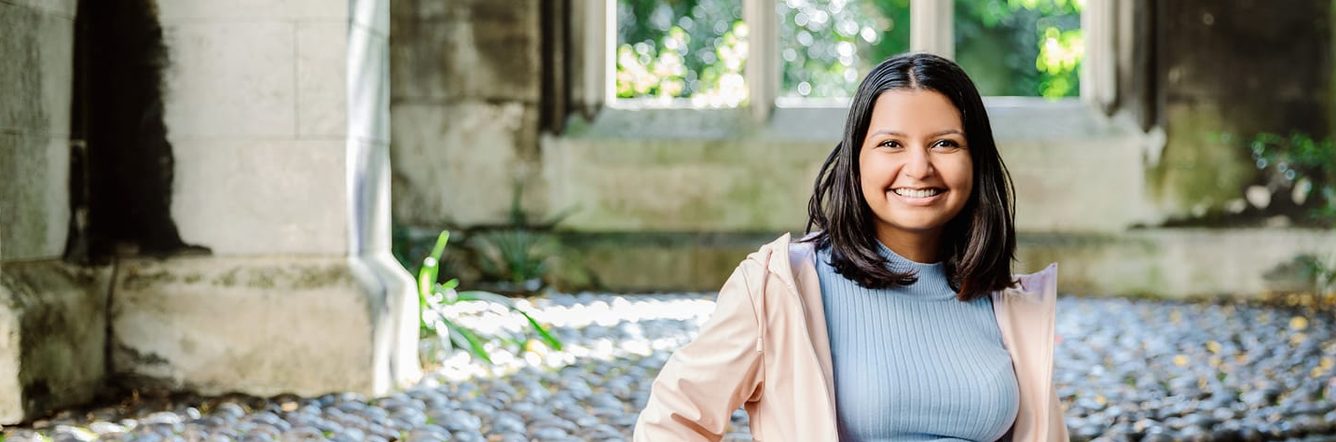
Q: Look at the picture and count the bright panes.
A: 3